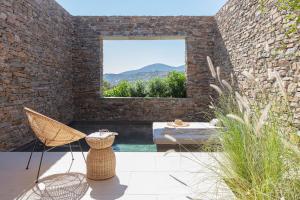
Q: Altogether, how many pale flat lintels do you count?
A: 1